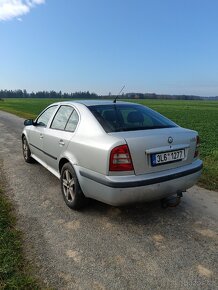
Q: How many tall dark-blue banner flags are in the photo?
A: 0